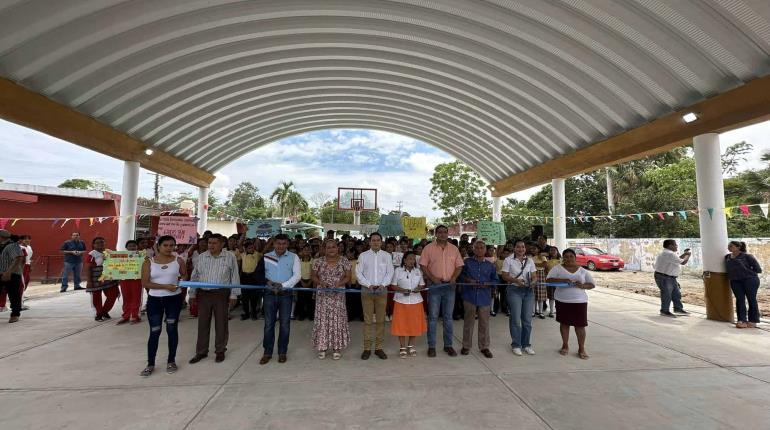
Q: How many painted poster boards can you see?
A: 6